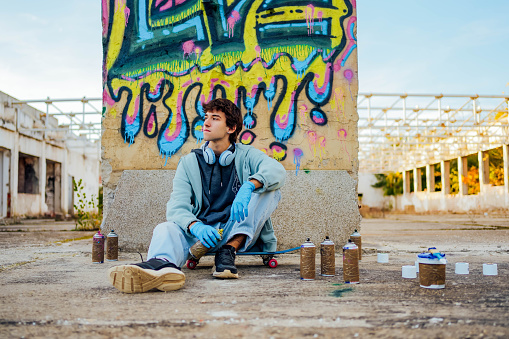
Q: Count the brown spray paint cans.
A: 7